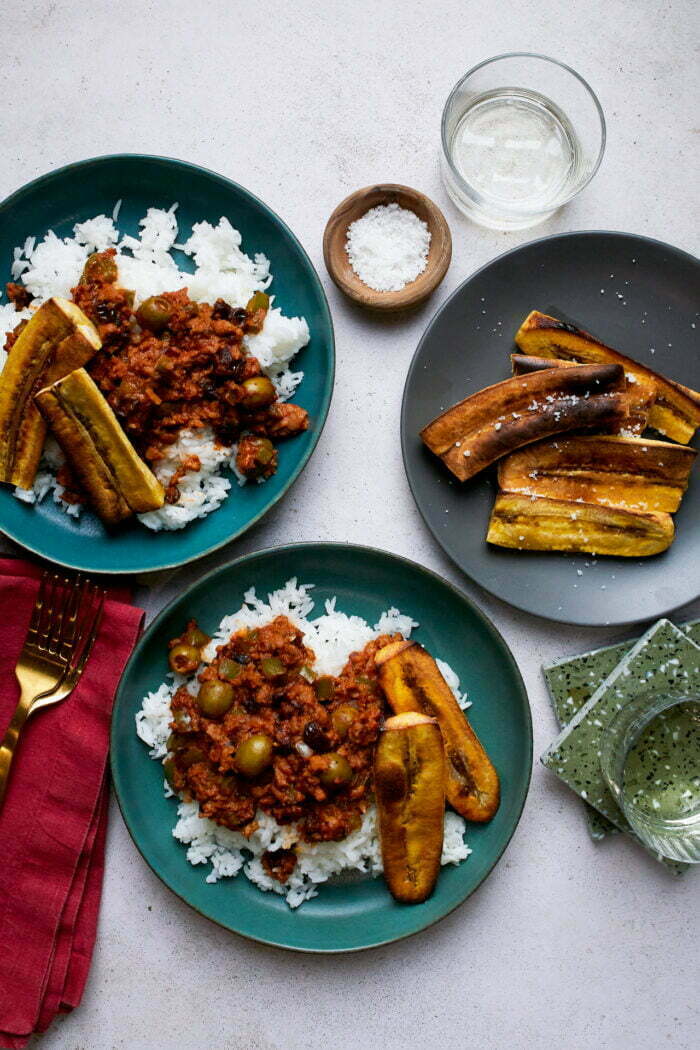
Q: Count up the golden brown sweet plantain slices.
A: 9